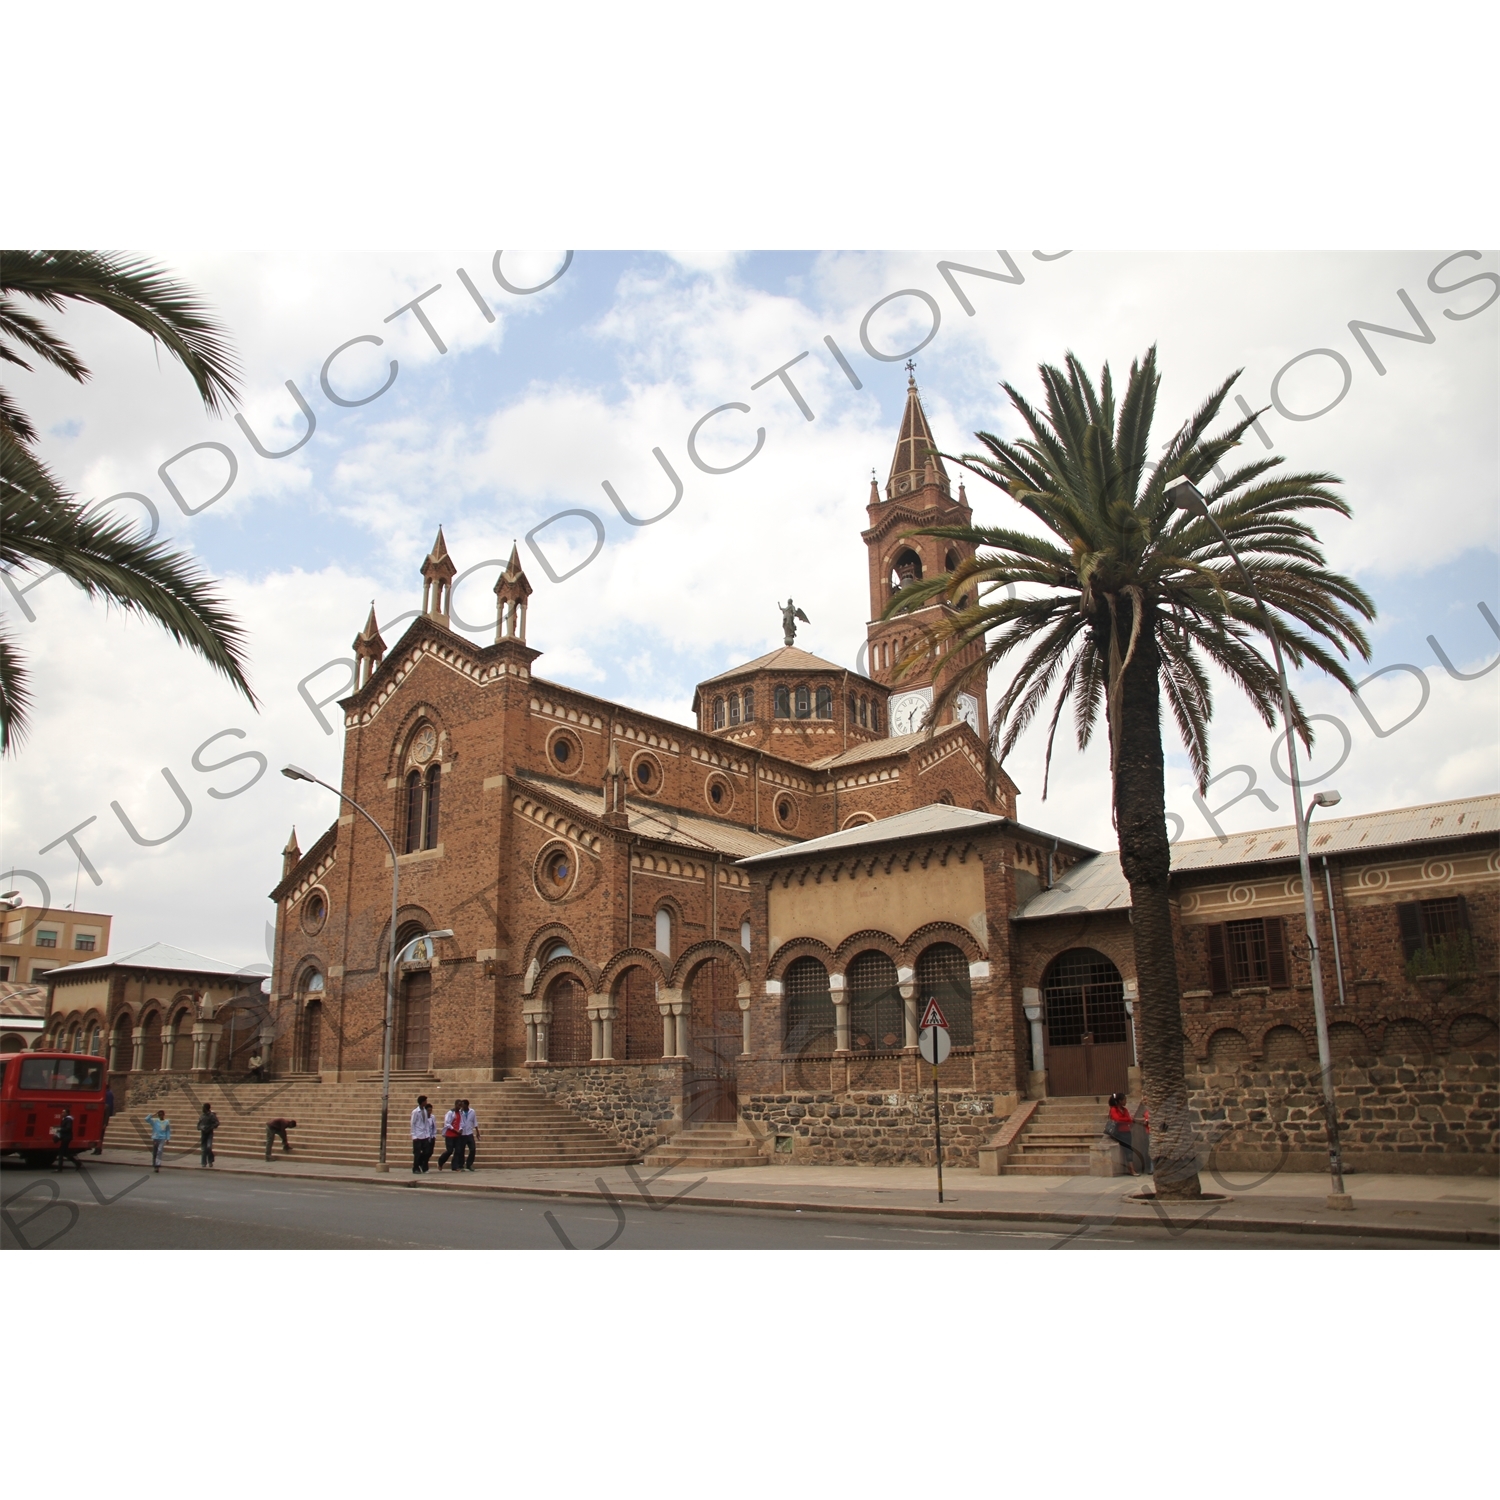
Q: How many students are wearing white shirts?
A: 4